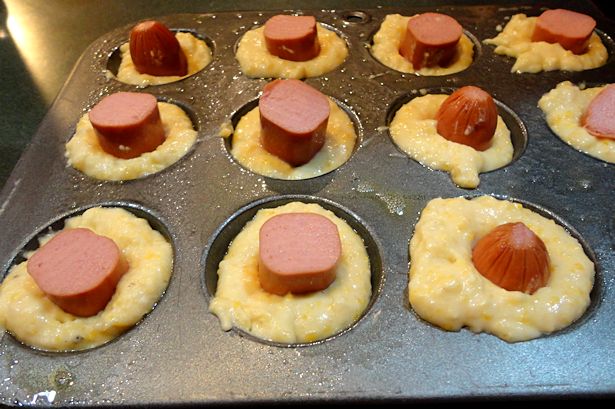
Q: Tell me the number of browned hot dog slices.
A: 3